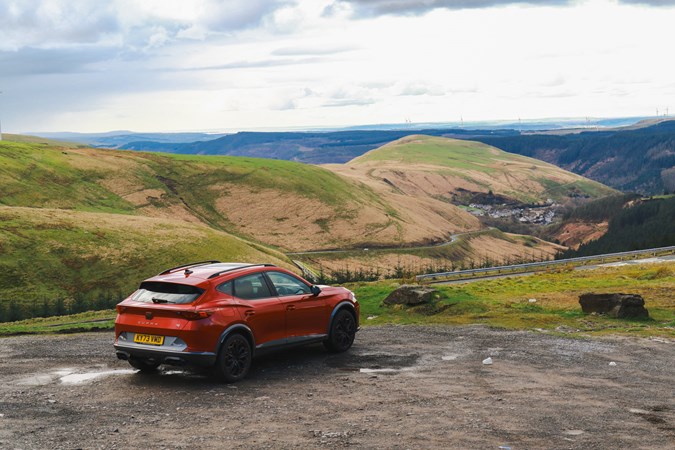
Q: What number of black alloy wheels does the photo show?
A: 2